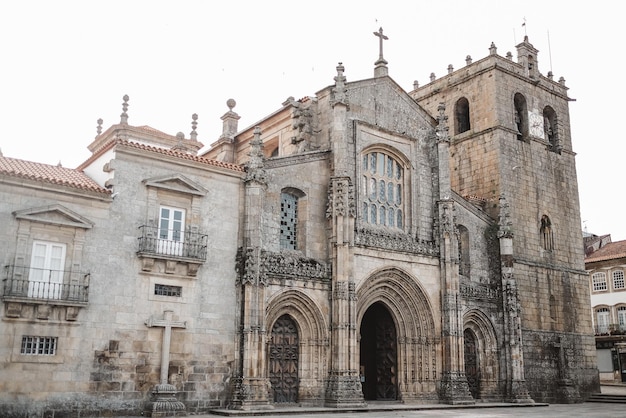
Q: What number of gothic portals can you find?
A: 3